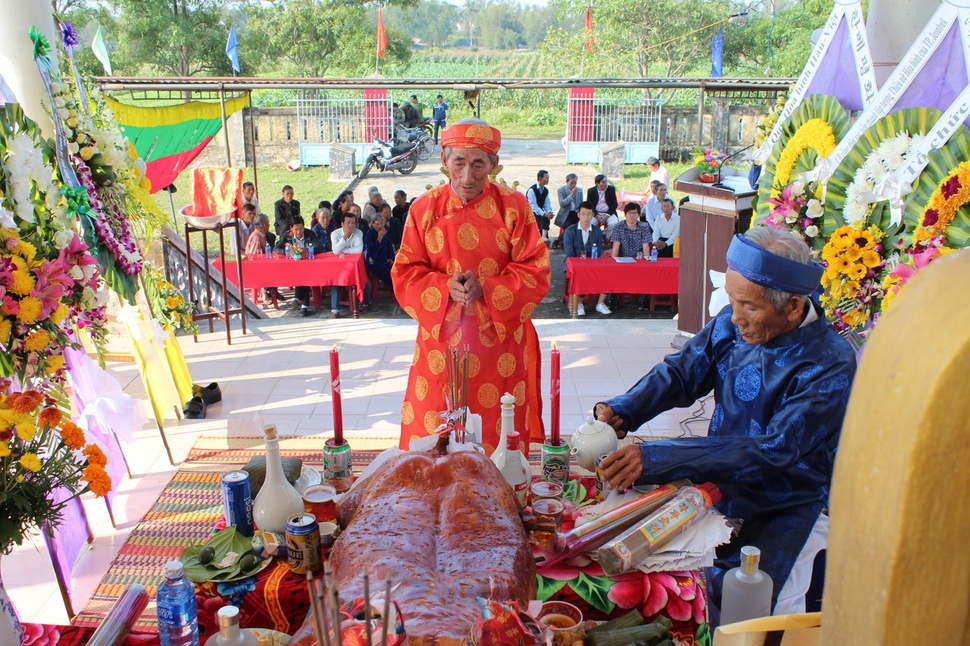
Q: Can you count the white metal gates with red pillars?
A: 2